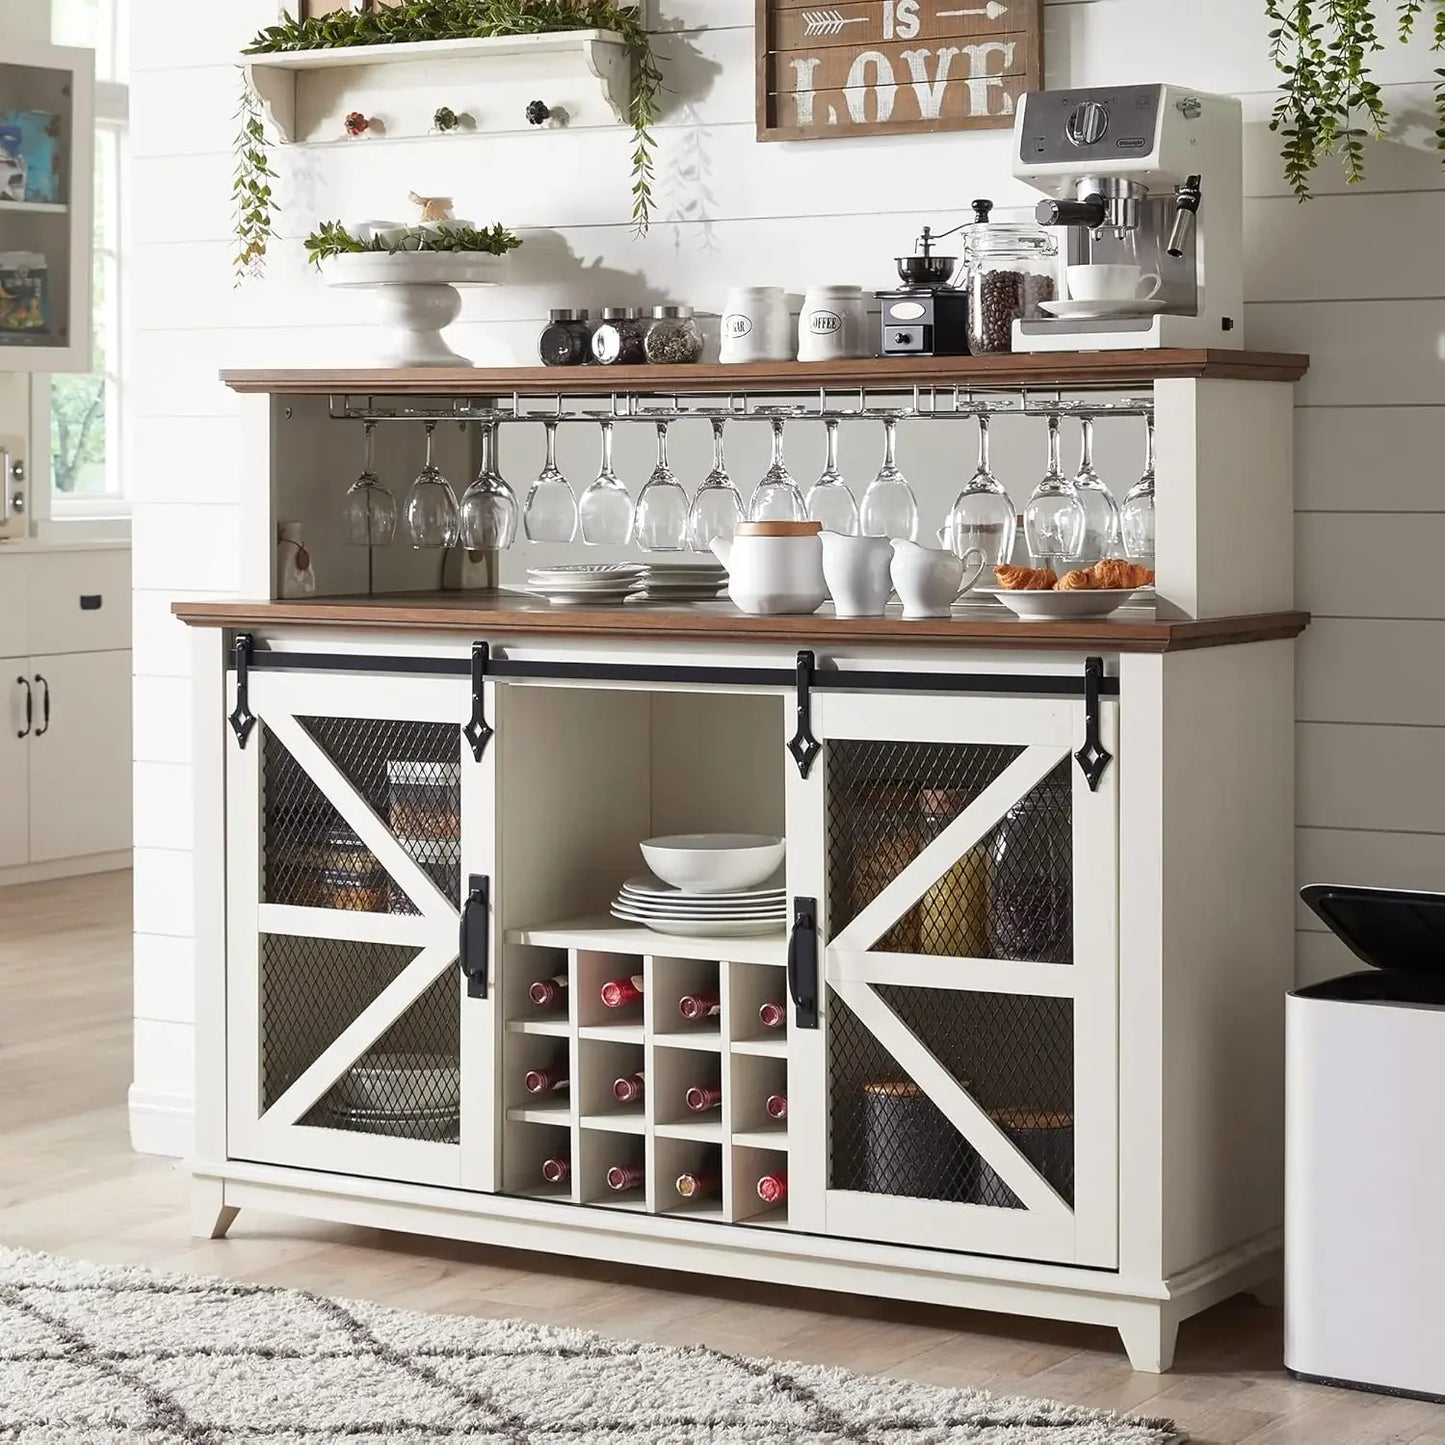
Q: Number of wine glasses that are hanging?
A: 14